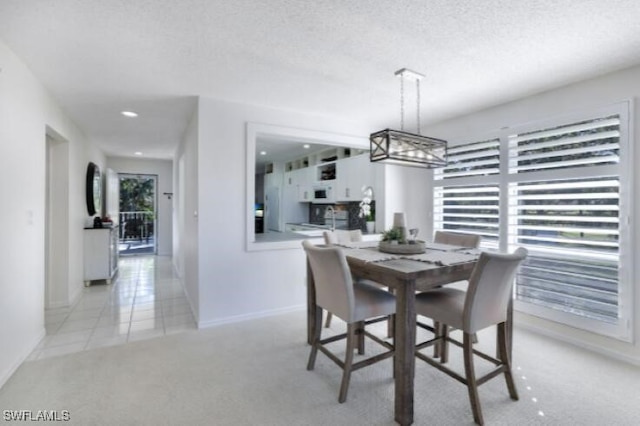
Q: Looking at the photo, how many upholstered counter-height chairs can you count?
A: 4